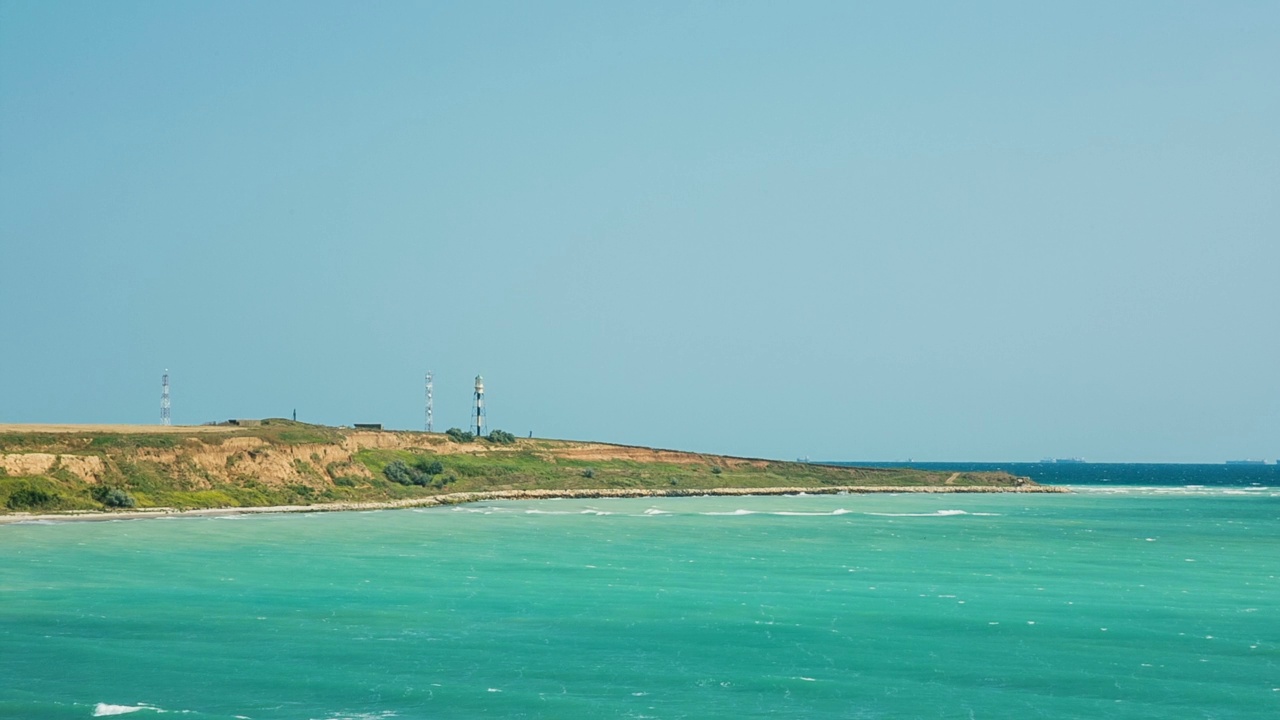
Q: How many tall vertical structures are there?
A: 3